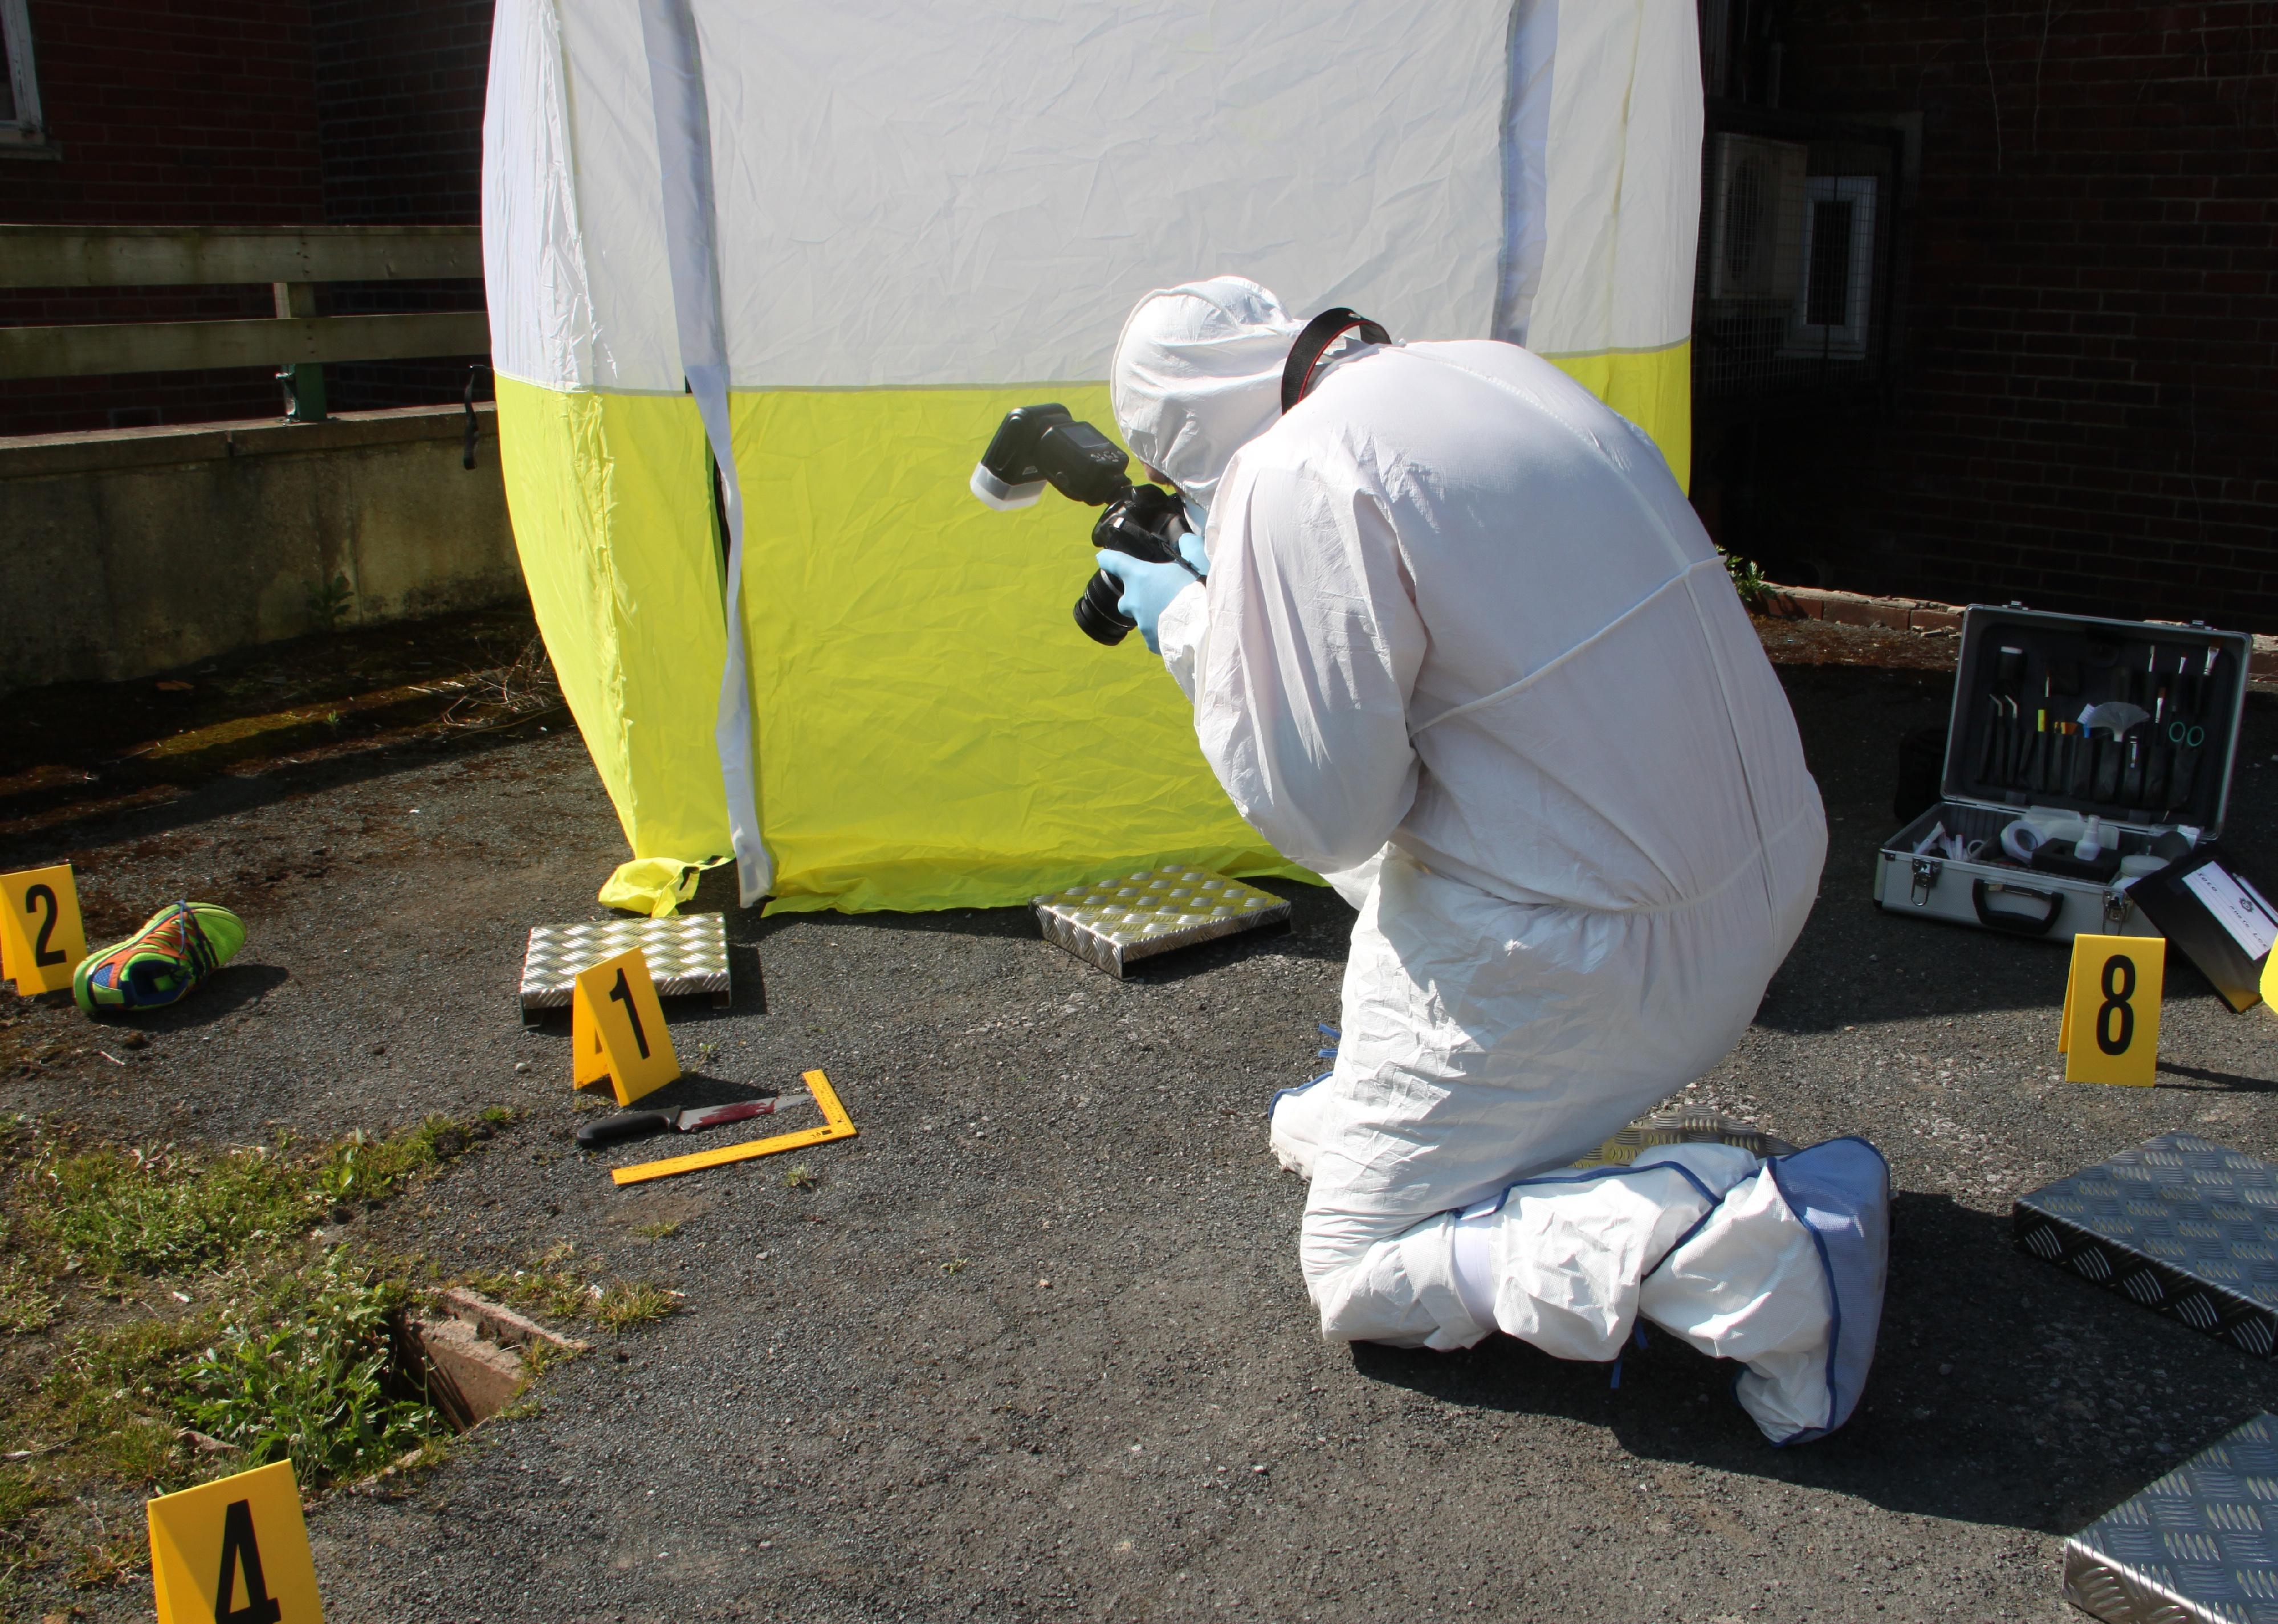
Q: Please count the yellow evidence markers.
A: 4